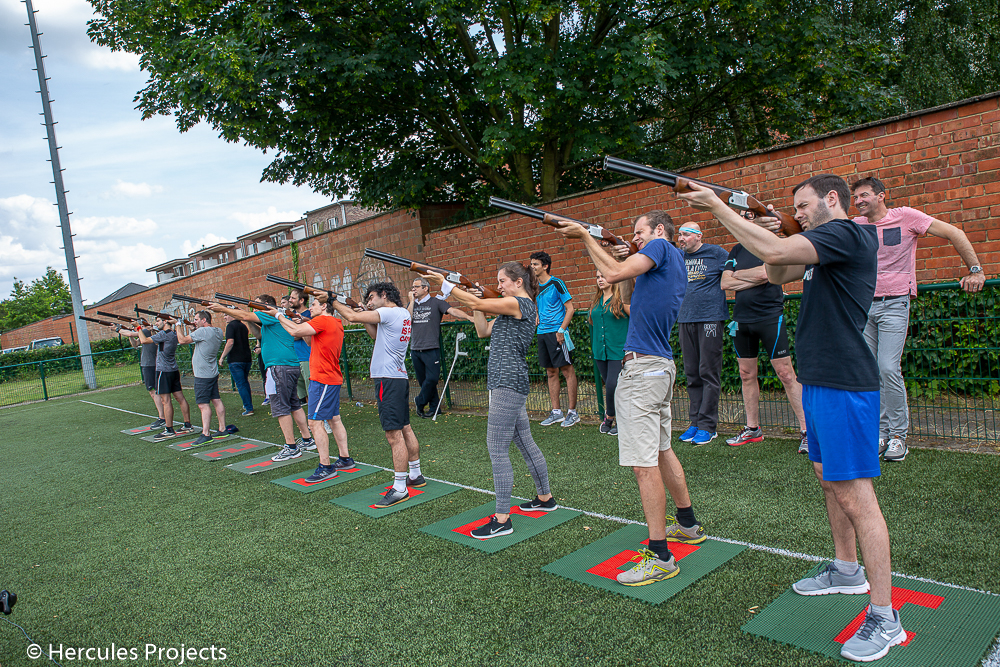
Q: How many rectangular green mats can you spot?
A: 10